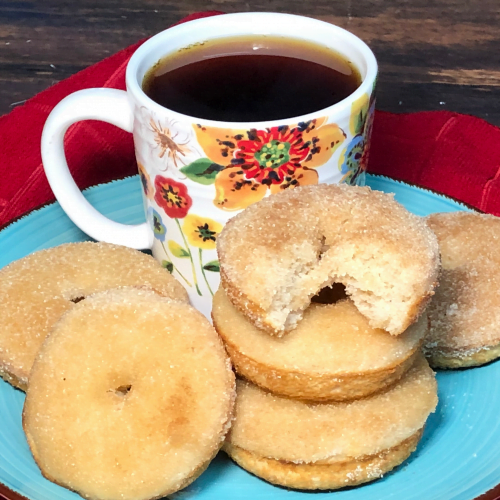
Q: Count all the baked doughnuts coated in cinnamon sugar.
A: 6